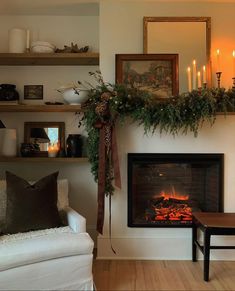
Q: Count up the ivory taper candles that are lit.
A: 6